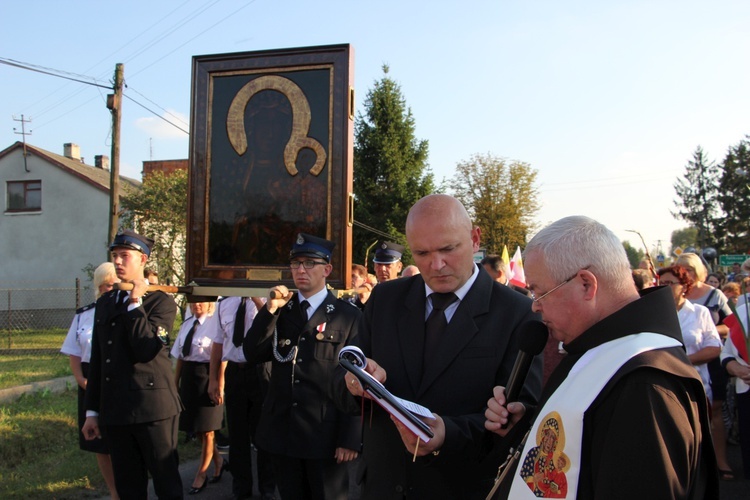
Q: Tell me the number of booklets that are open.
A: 1